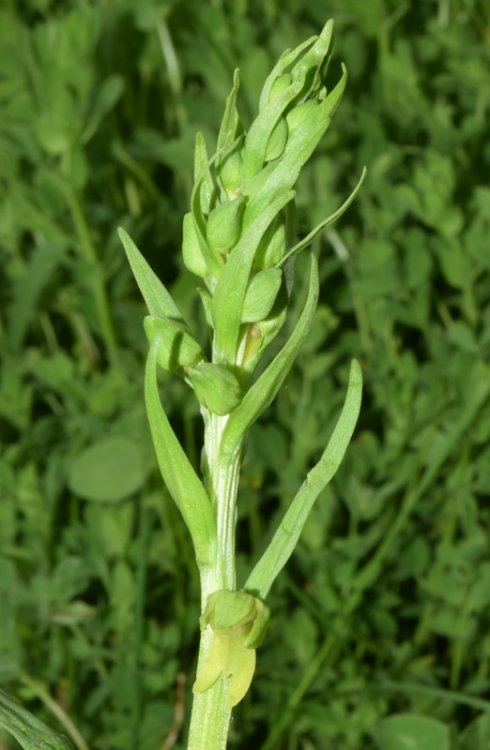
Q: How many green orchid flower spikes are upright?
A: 1